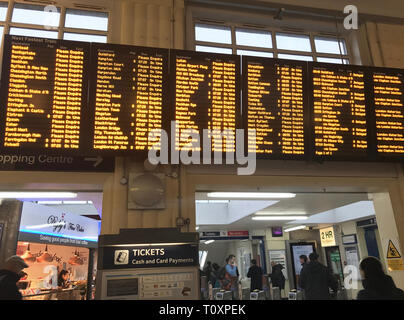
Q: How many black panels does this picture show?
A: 6